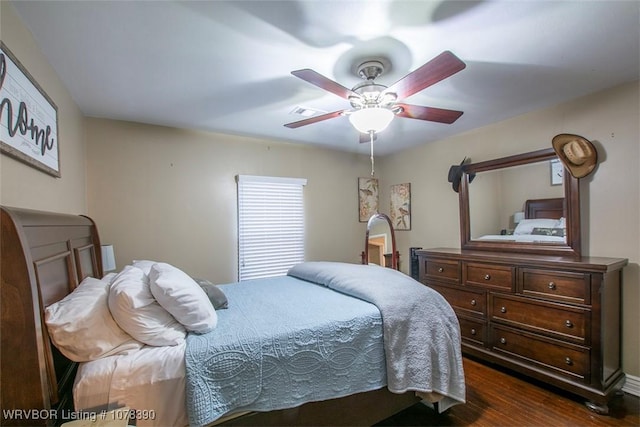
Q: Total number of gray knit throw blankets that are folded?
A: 1